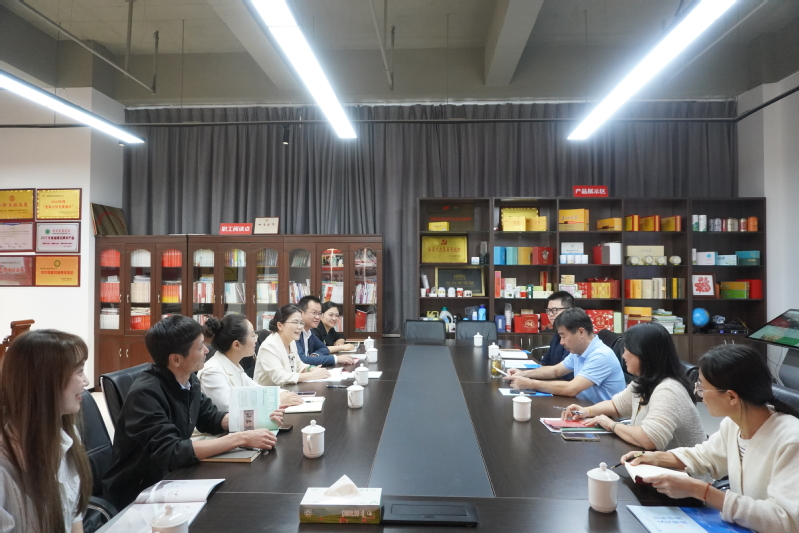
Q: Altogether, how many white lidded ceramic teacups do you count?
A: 10